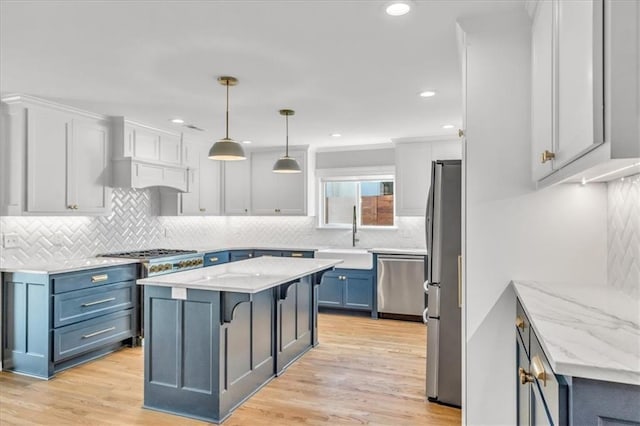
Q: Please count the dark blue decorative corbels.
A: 3